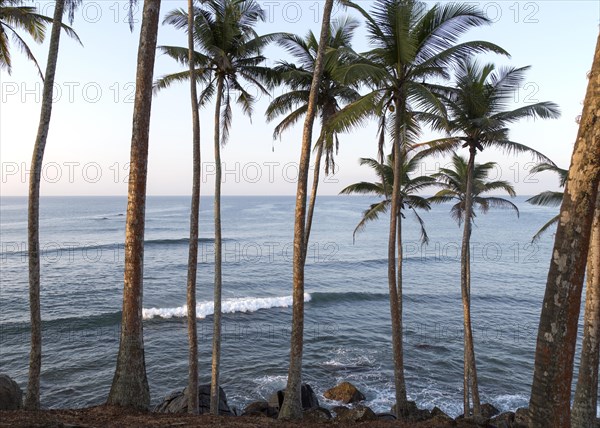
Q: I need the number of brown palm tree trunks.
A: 12